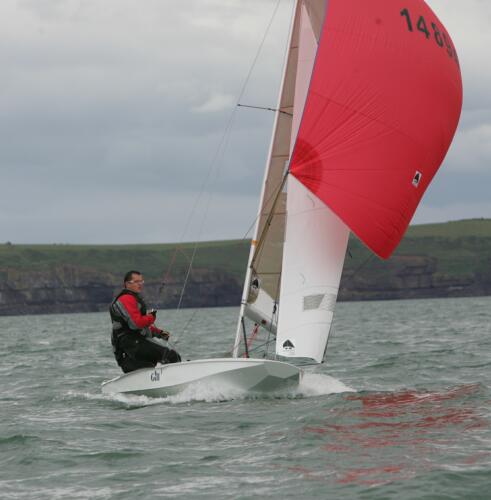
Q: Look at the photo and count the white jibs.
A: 1